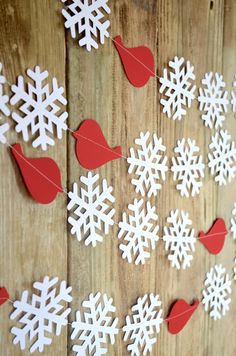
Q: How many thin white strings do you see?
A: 4